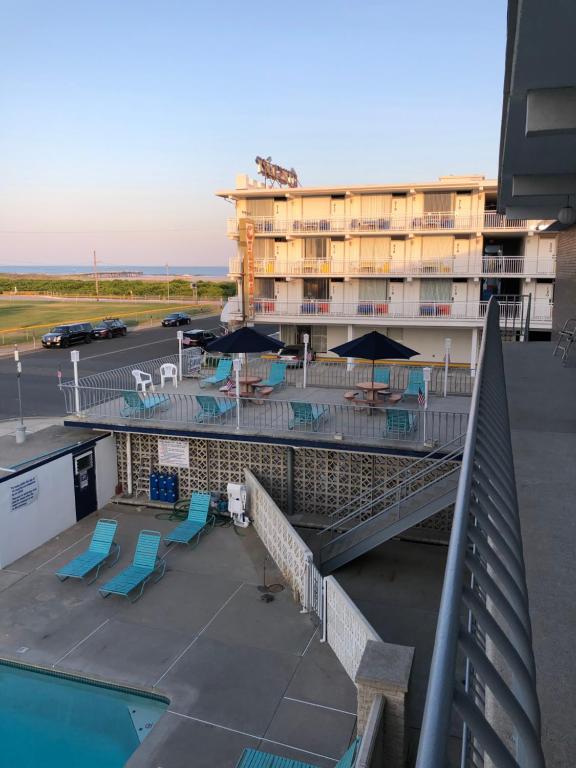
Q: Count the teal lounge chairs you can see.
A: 12